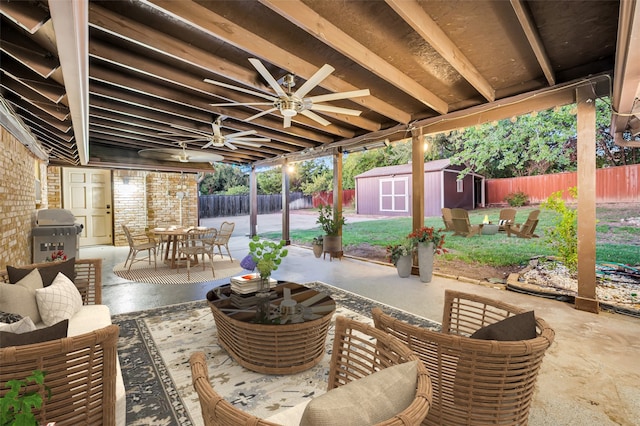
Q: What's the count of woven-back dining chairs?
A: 4